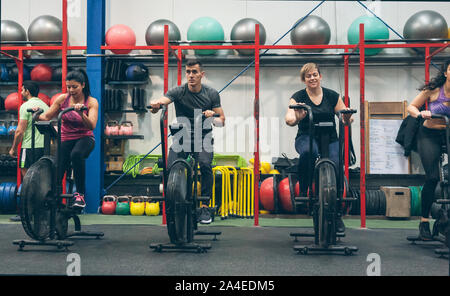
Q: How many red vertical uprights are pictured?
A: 8